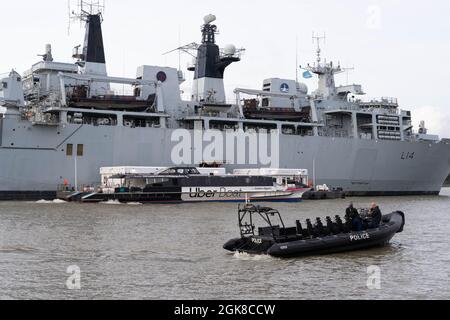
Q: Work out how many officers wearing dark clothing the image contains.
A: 2